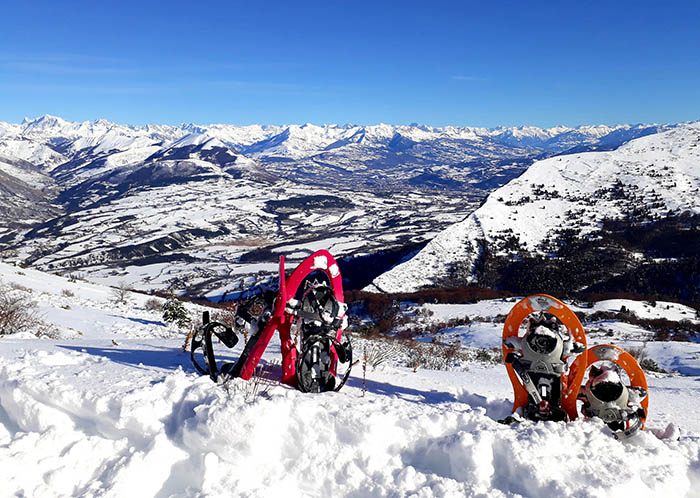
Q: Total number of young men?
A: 0